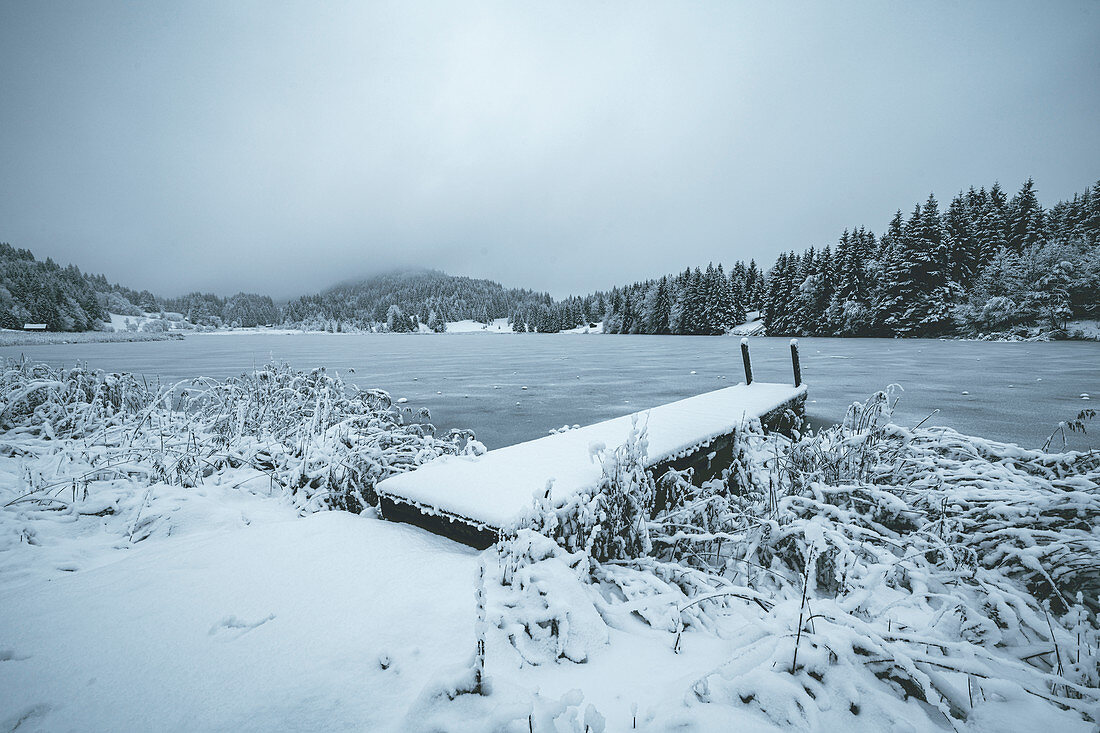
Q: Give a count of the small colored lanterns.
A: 0